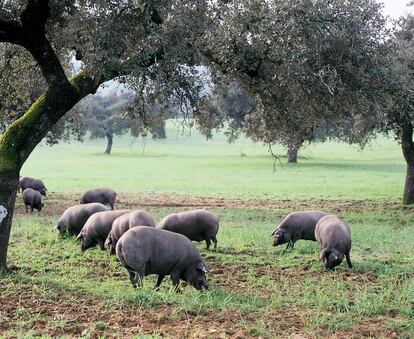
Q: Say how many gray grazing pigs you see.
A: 10